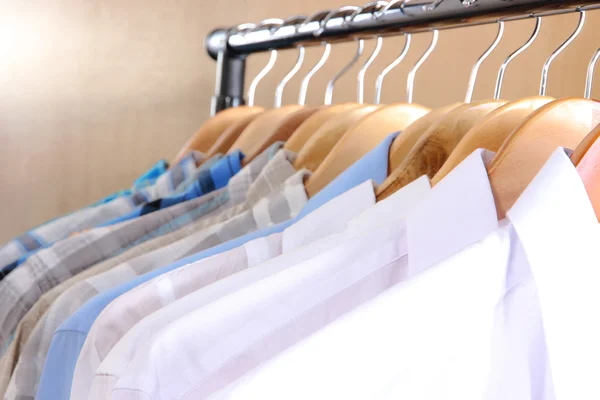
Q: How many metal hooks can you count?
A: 11